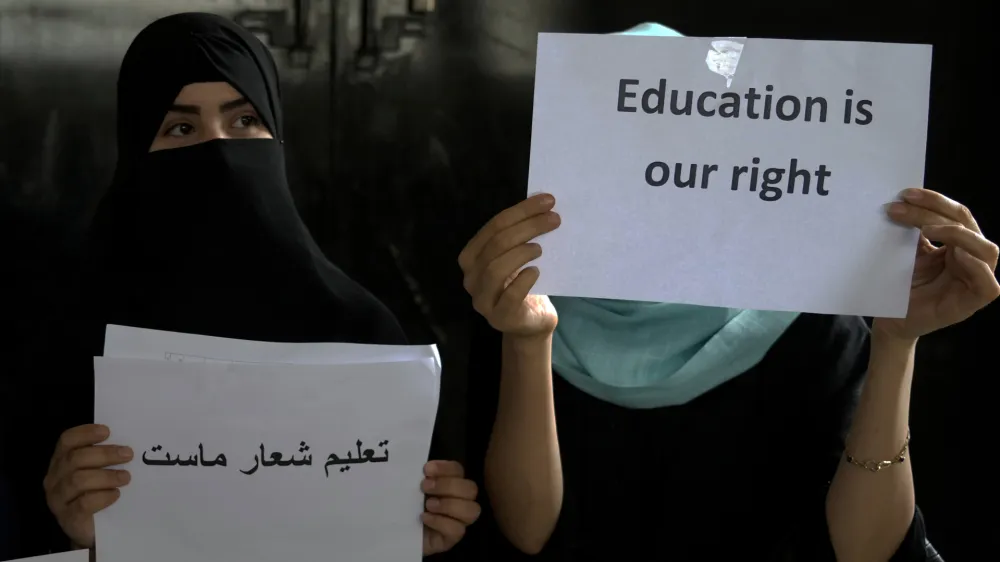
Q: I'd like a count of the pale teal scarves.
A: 1